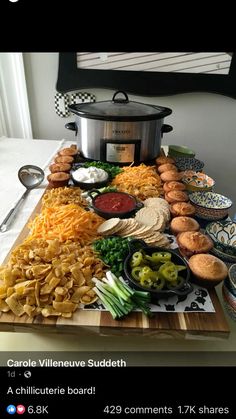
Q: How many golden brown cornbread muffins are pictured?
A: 13